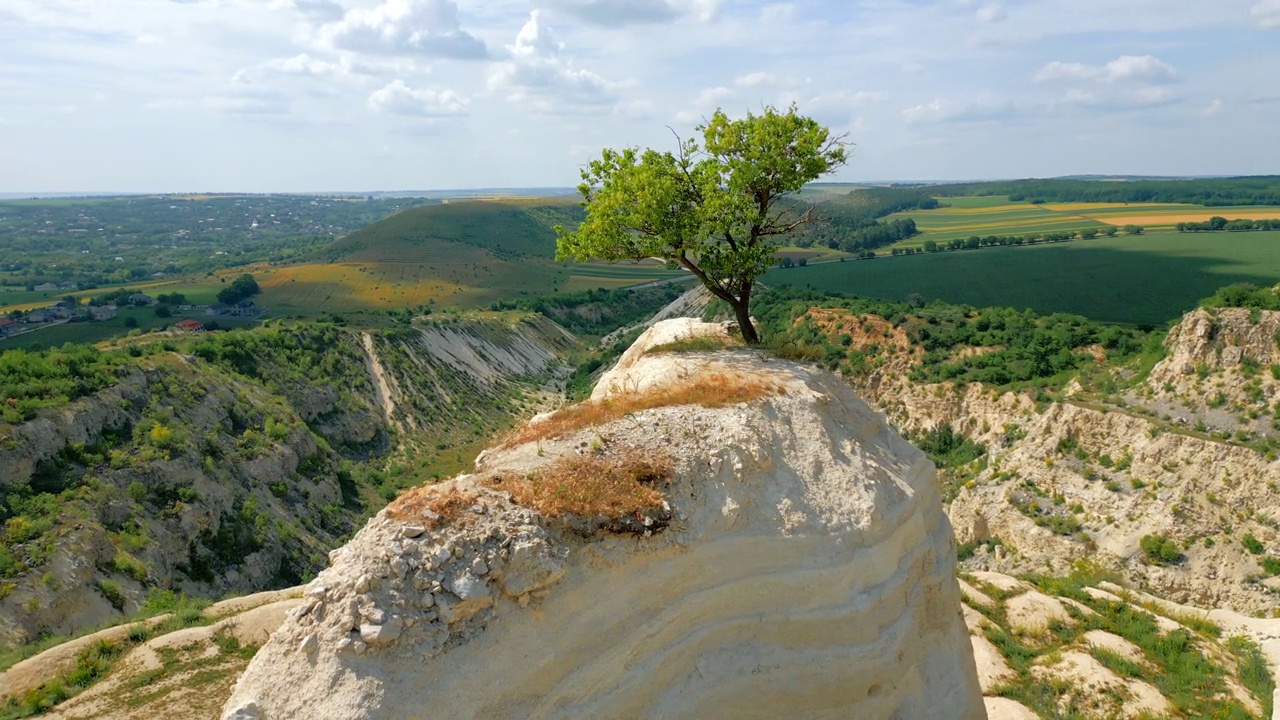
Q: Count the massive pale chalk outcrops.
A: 1